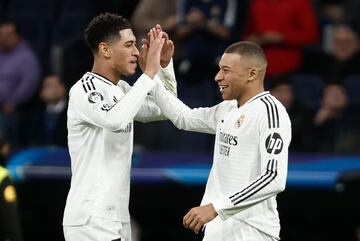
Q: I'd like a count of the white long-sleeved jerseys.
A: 2